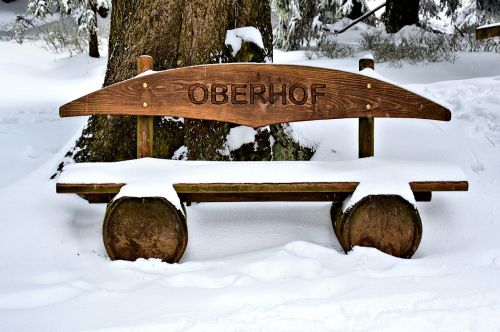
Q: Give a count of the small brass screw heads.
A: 4